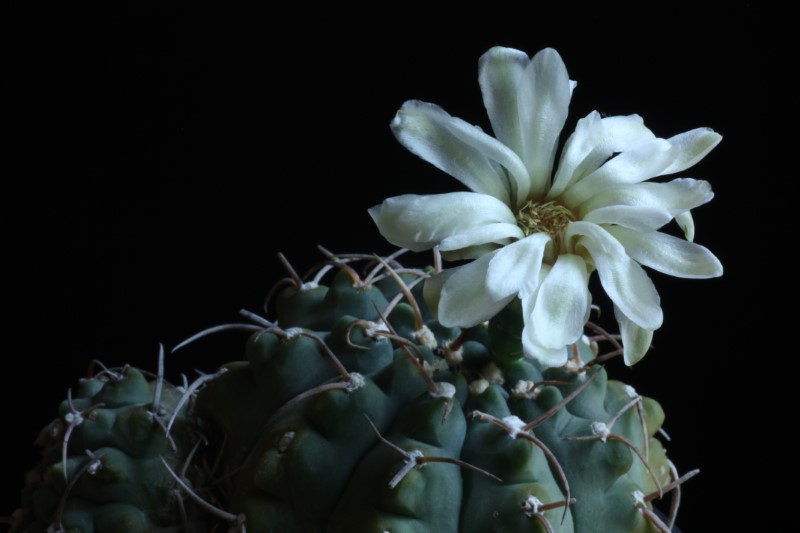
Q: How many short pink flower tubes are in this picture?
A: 0